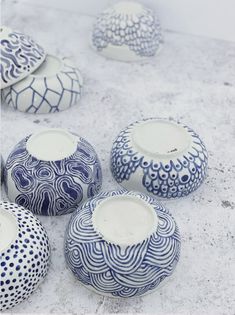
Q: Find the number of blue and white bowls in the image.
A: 7